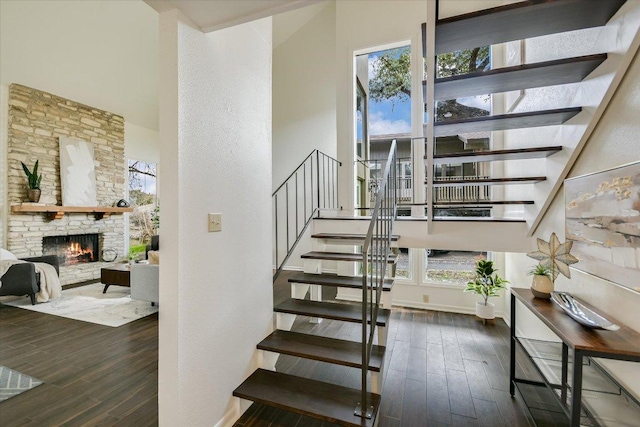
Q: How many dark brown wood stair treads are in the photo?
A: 12